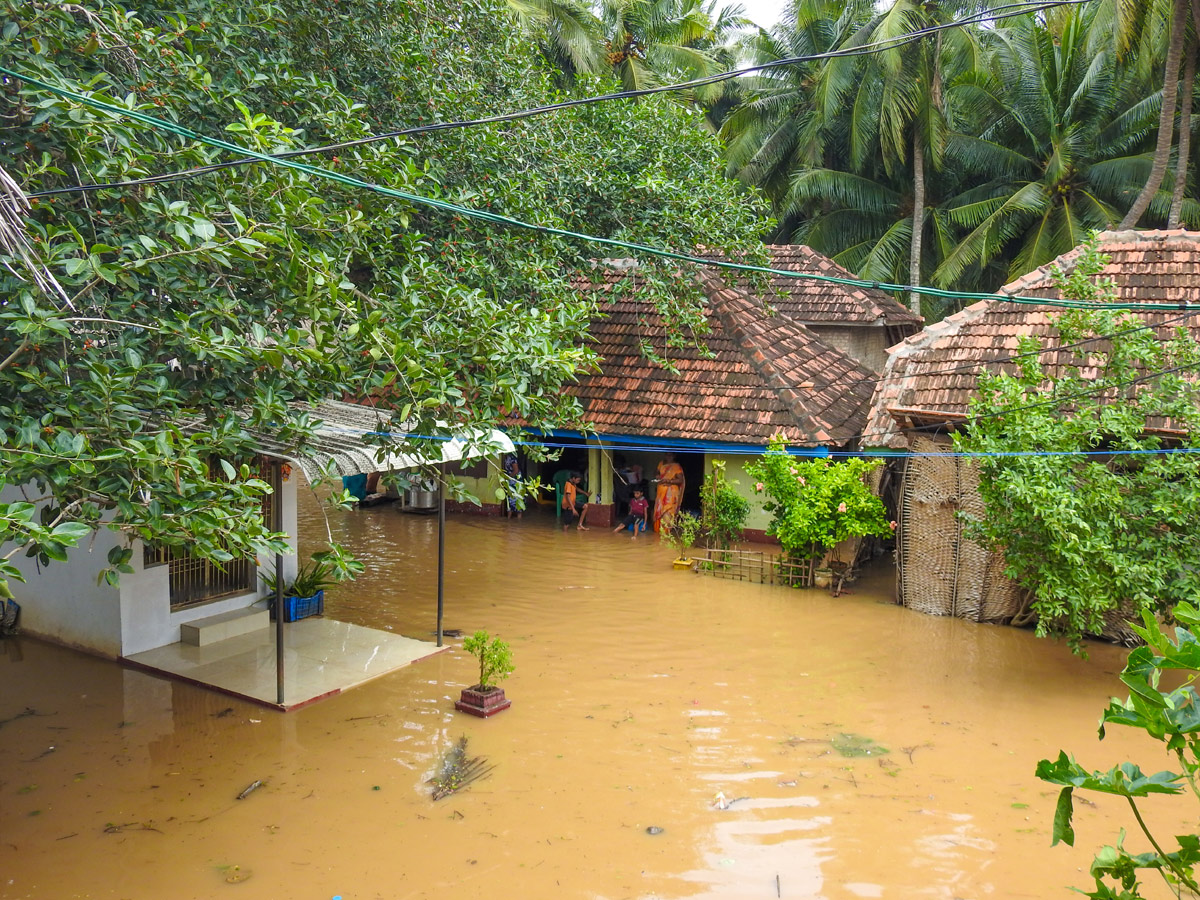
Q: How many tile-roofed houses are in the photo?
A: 3